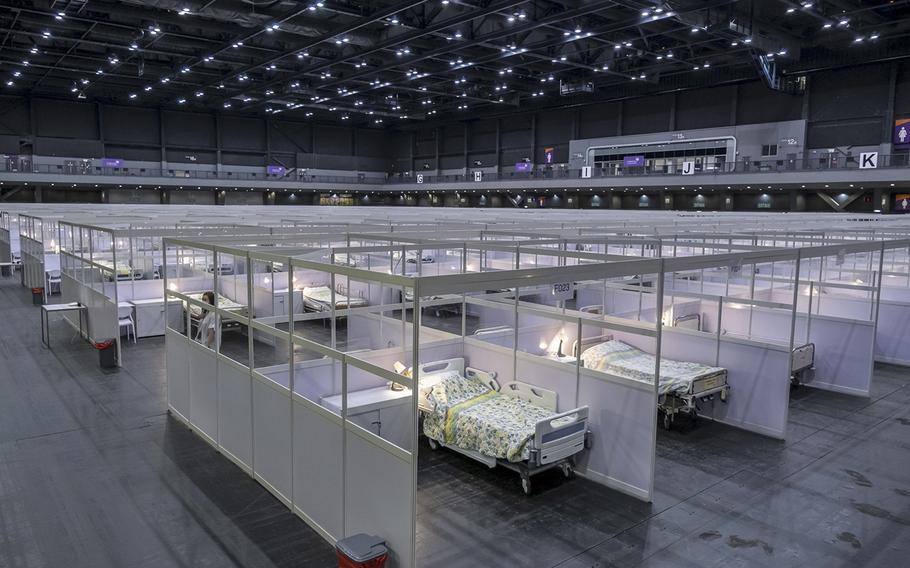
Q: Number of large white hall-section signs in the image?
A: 5